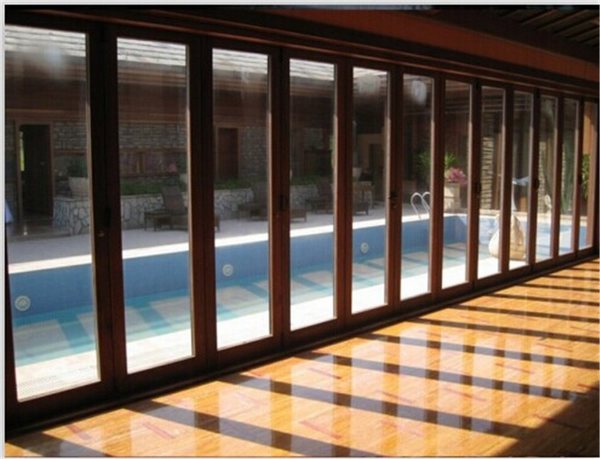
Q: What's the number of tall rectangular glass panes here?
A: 12